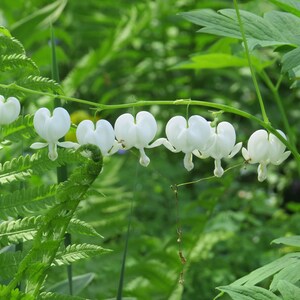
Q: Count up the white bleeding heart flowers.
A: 7